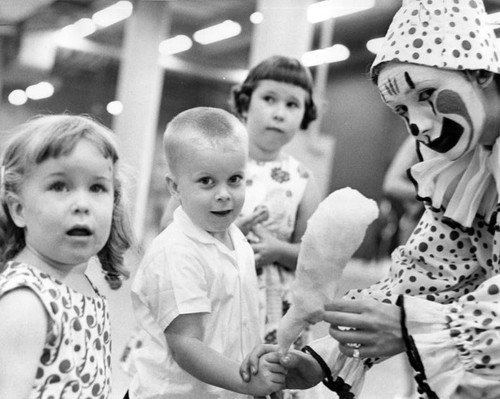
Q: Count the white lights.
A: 11